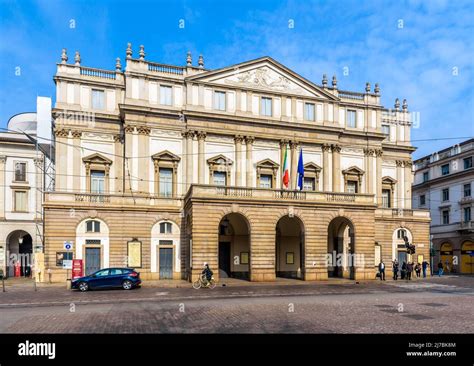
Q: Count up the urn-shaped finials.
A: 13